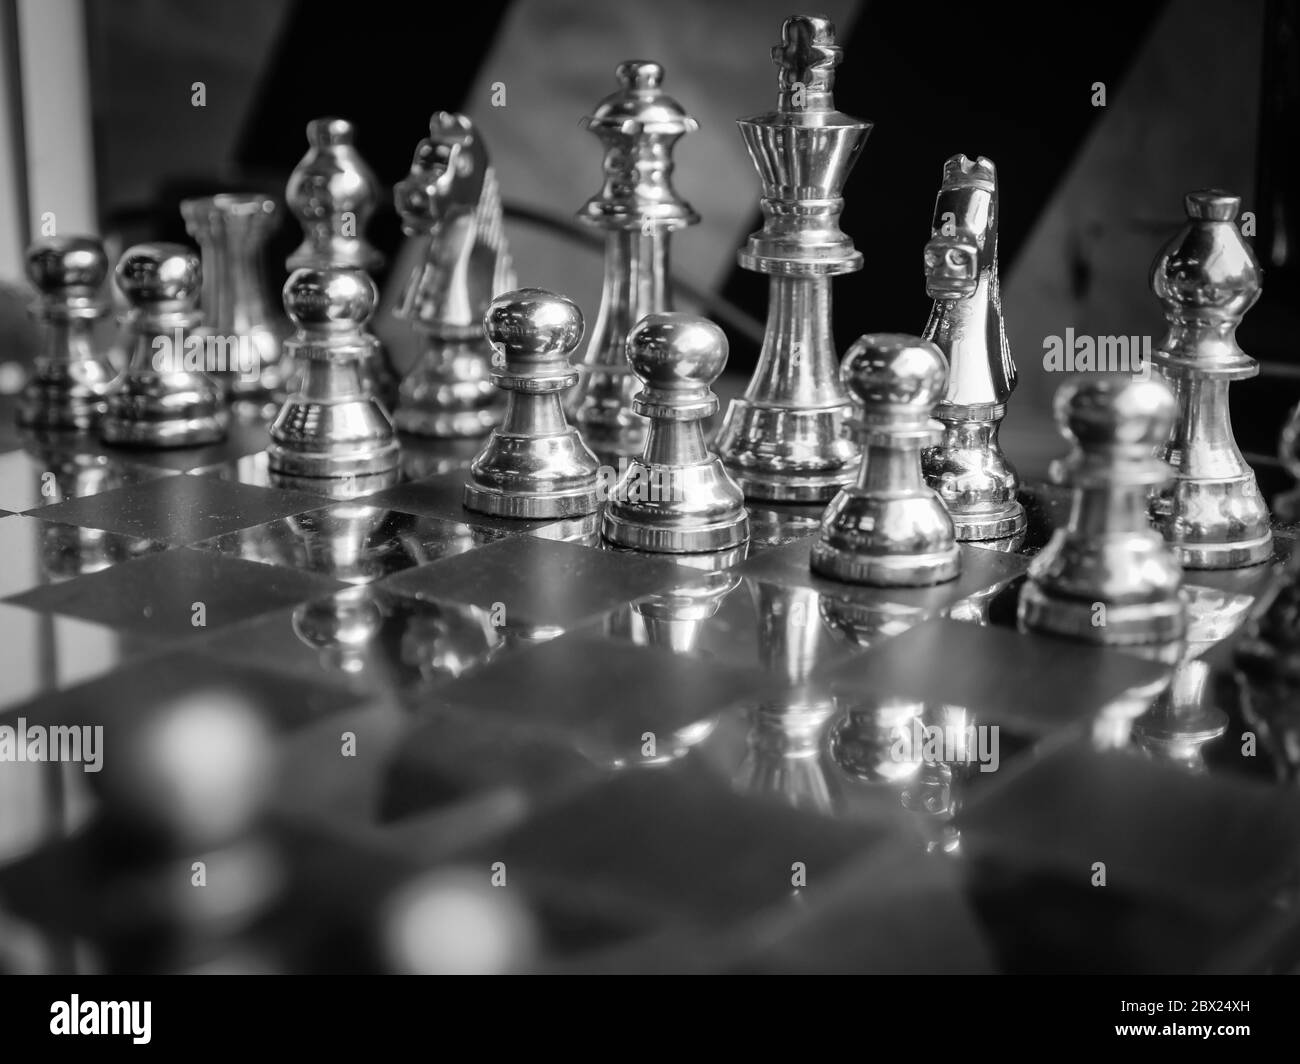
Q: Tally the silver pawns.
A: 7